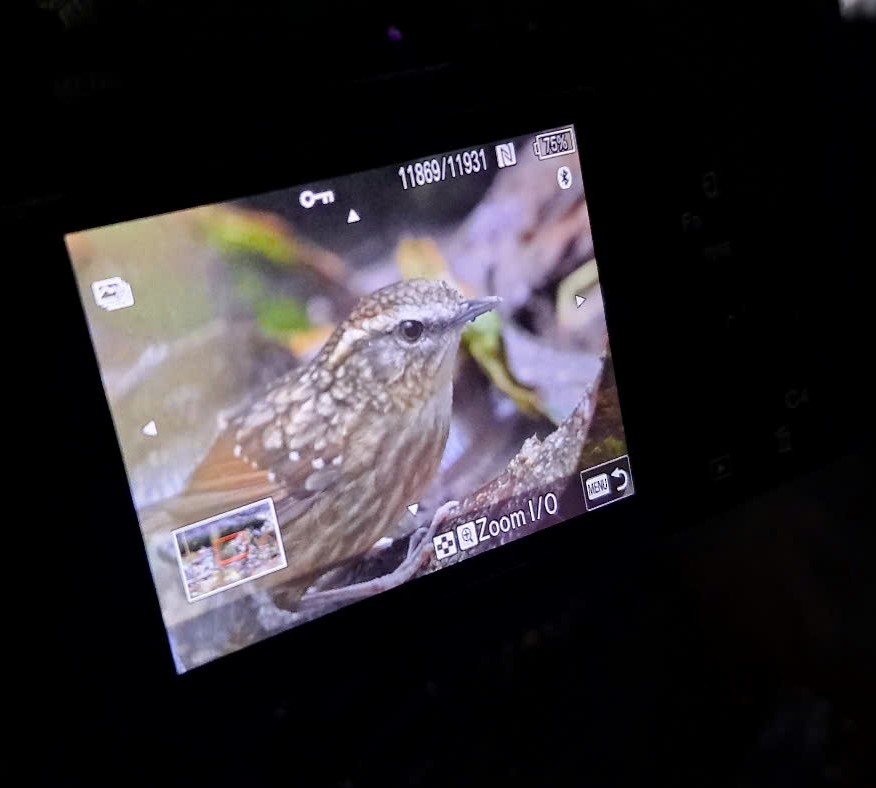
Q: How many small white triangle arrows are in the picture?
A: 4